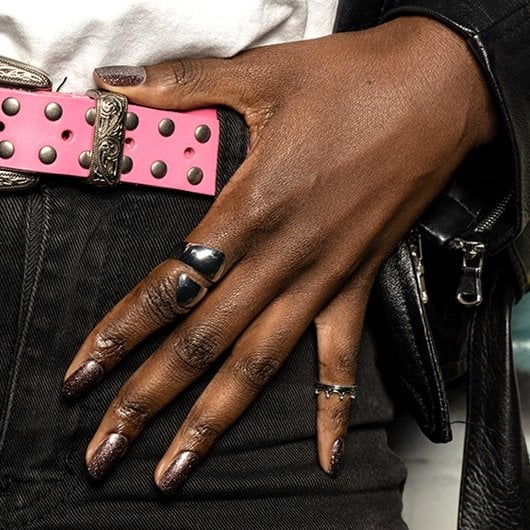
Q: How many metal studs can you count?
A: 12